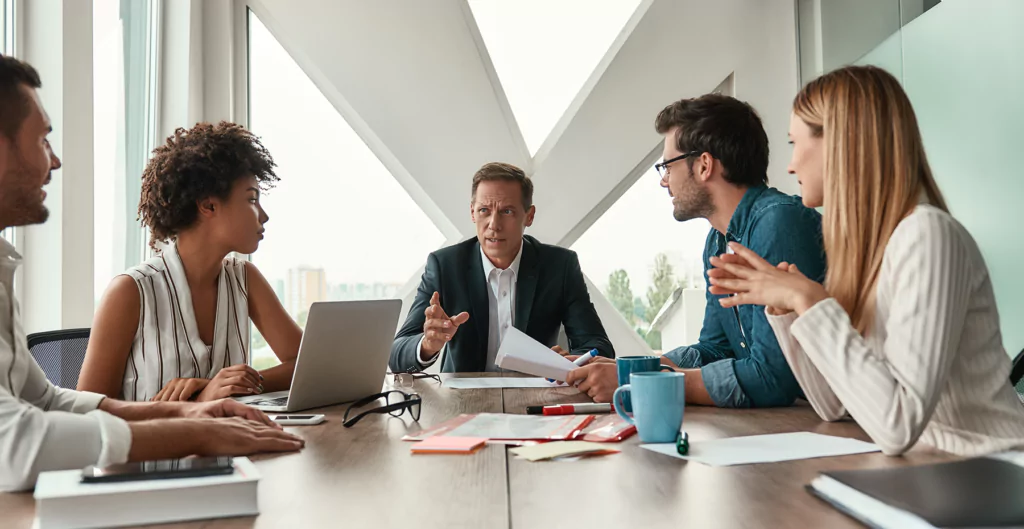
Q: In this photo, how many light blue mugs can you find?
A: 1